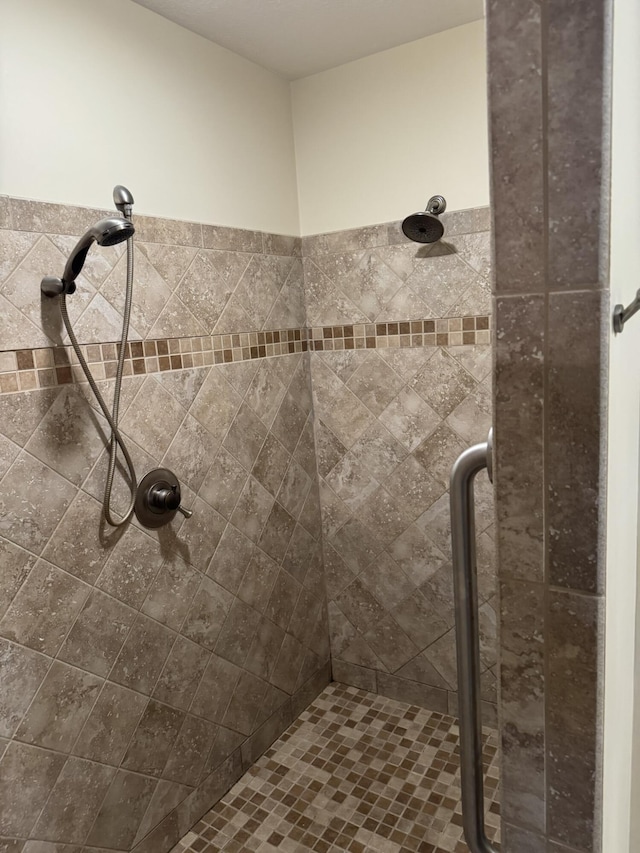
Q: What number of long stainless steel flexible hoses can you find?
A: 1